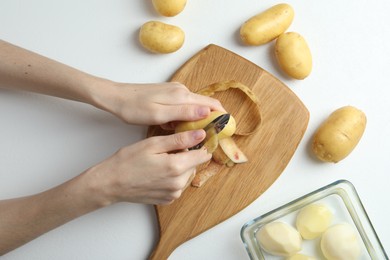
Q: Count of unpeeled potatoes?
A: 5